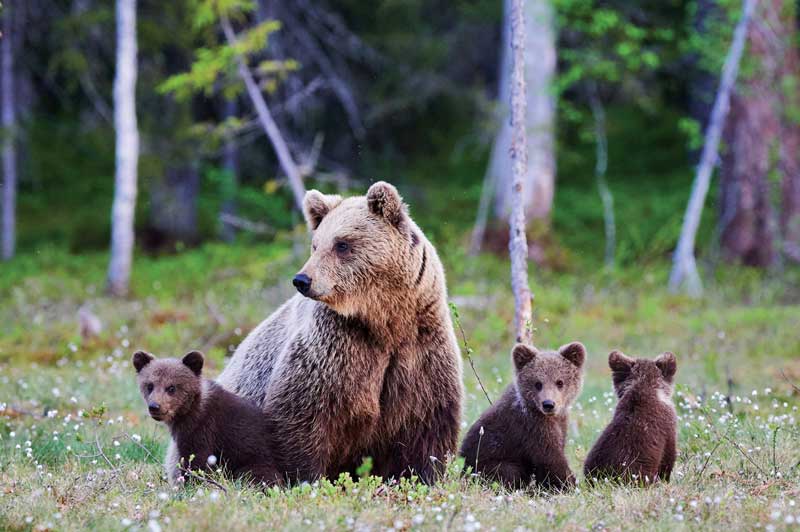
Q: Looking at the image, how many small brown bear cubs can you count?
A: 3